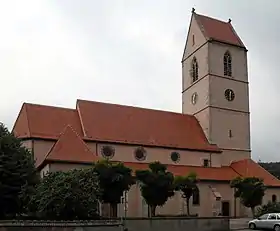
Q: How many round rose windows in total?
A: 3